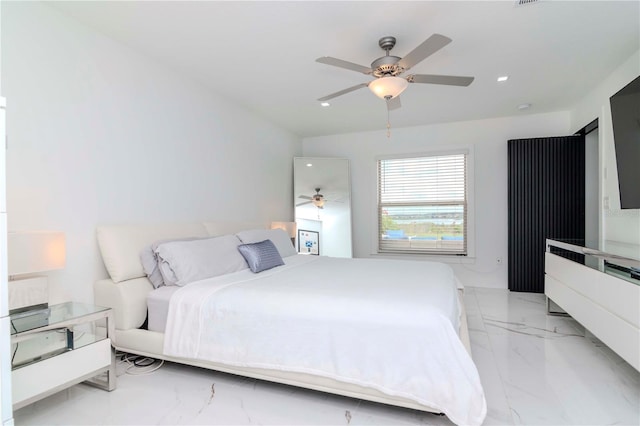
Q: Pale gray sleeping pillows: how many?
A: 3